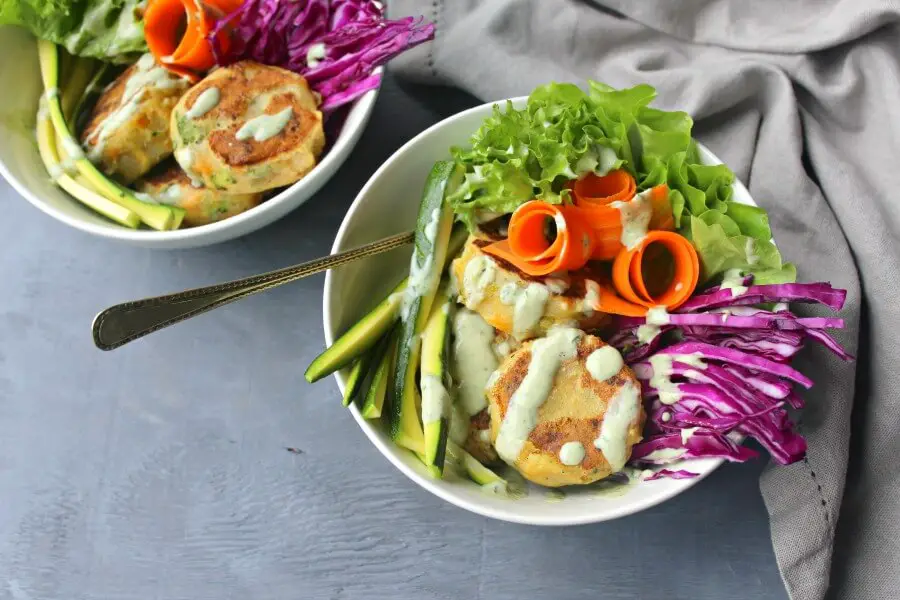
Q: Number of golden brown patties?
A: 6